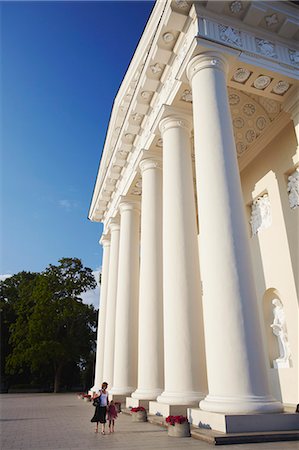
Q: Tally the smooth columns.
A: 6